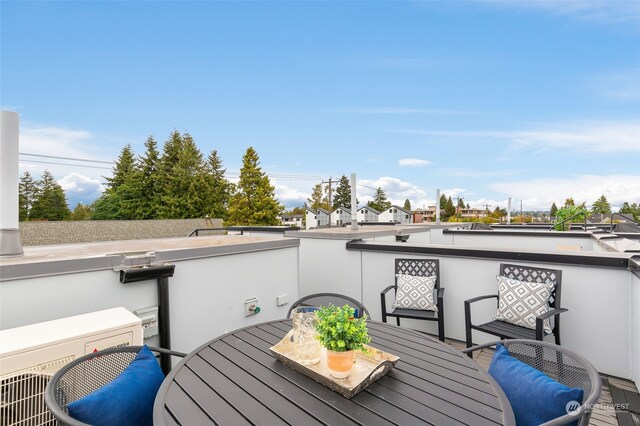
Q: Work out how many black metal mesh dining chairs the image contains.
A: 3